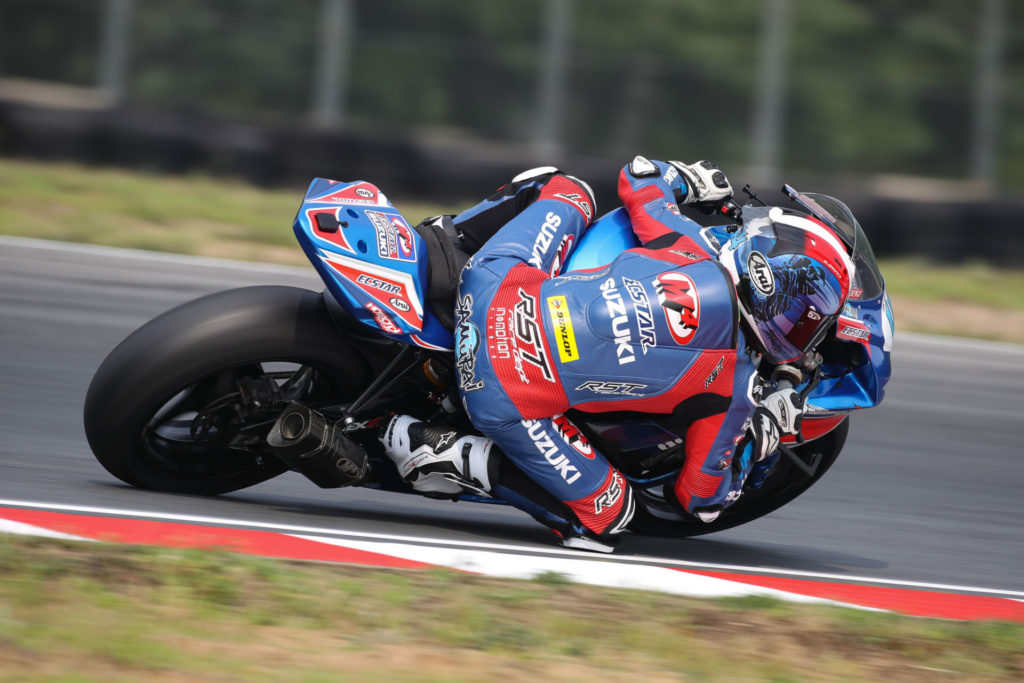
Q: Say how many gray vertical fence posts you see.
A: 5